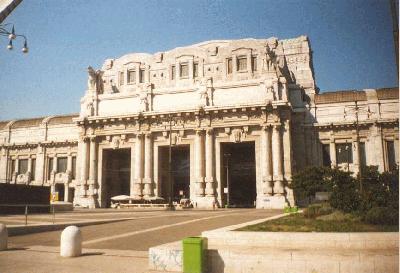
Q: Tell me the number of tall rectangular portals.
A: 3